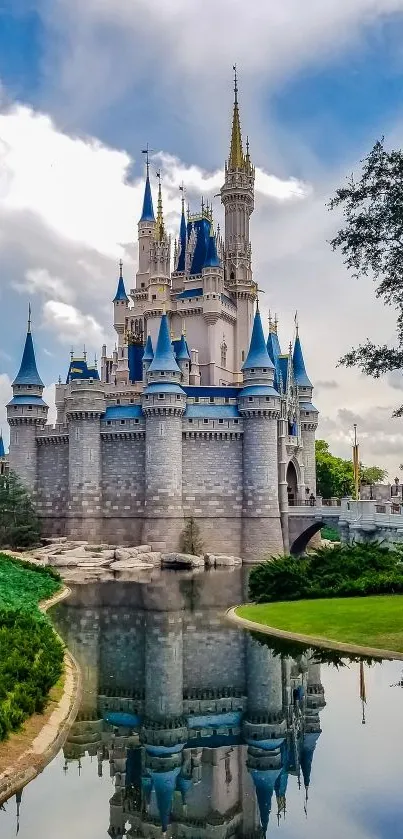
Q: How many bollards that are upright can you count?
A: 0